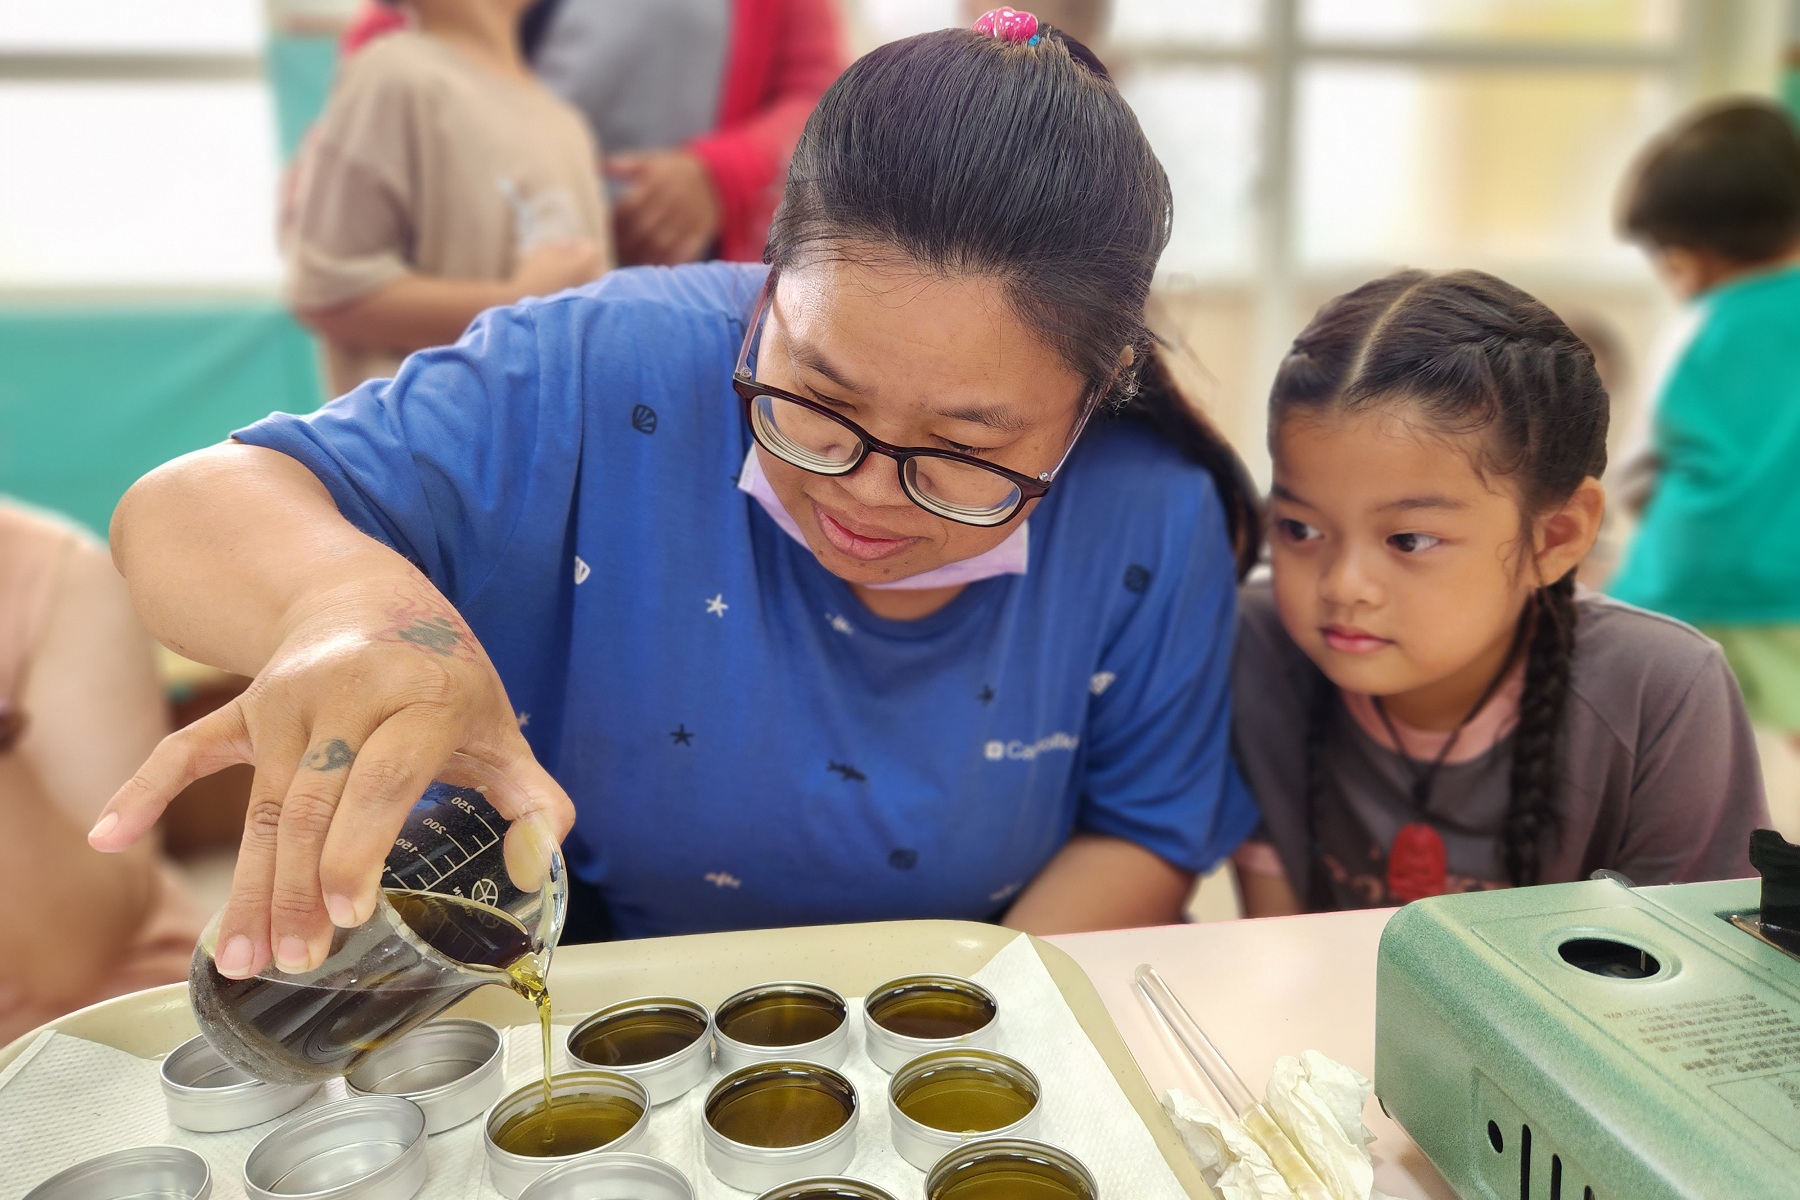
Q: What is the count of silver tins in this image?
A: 13